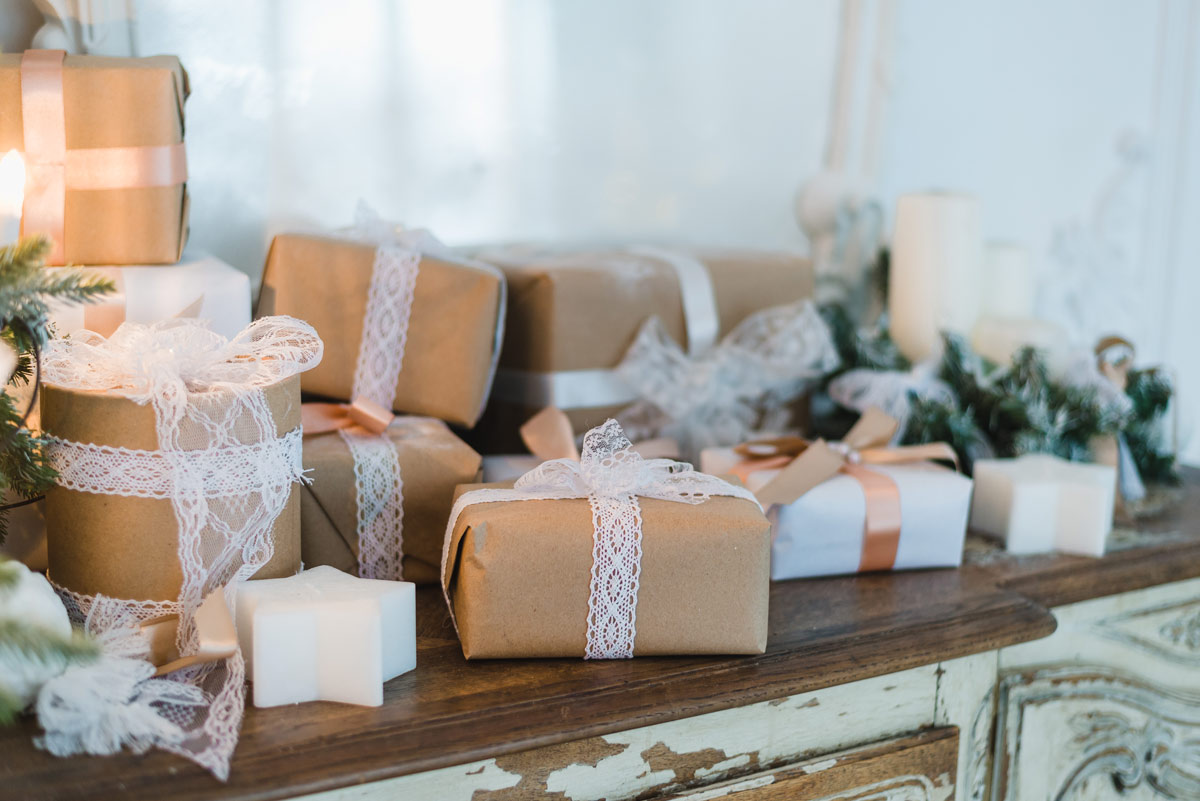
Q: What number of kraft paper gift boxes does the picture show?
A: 6